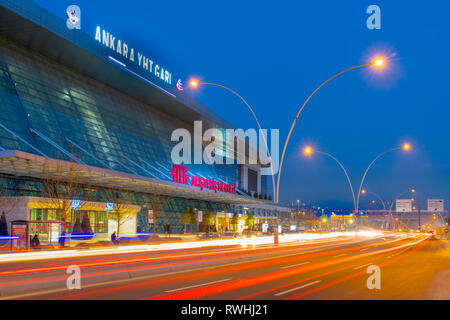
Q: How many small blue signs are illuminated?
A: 2